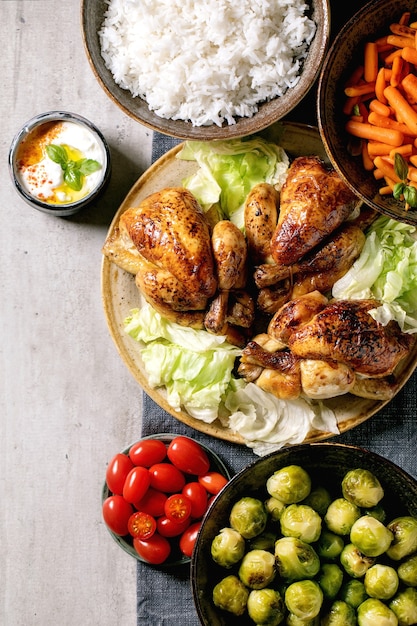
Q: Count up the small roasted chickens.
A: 3